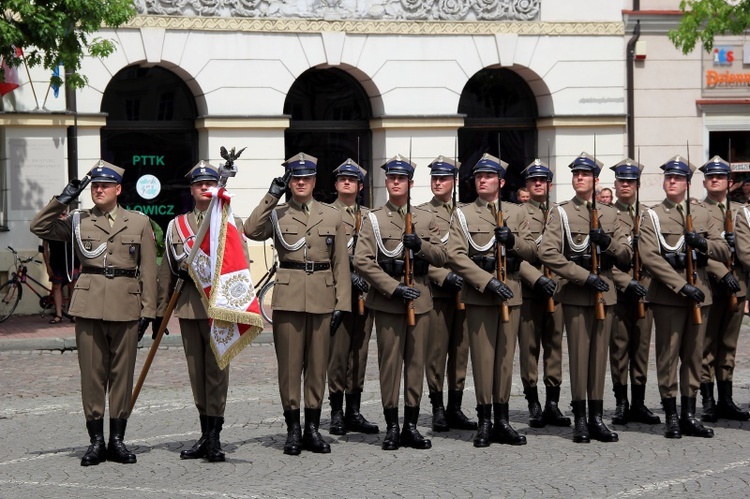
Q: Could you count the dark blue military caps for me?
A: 12